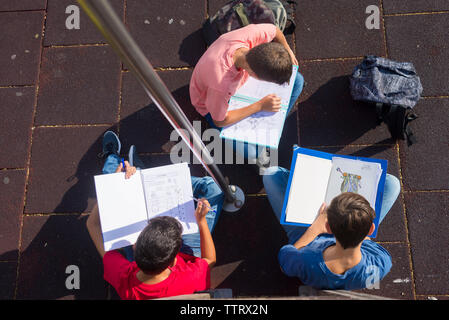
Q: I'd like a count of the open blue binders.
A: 1